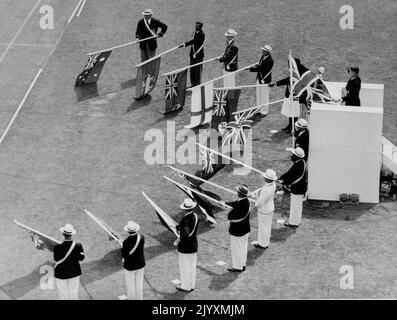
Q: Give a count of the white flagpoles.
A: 13